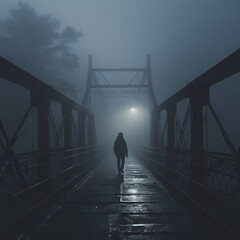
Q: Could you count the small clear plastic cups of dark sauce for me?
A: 0